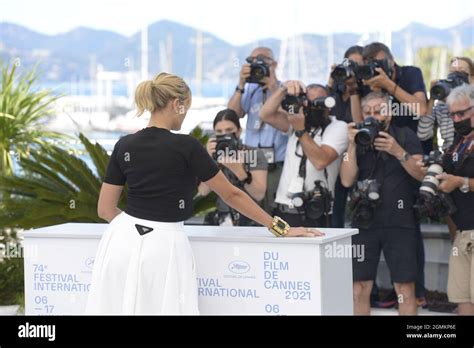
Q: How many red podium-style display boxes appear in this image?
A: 0